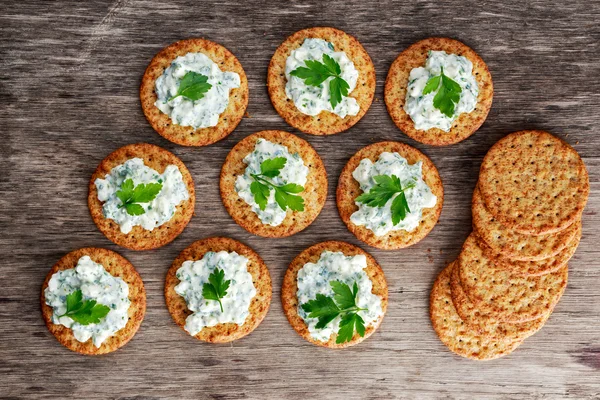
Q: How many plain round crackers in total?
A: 6